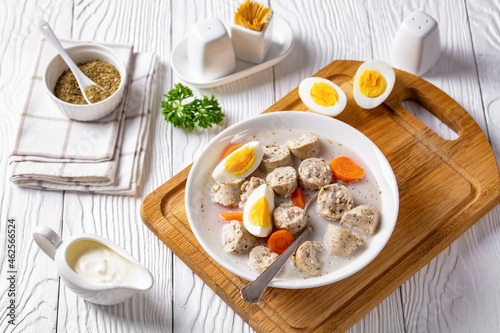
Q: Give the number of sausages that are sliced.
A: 13